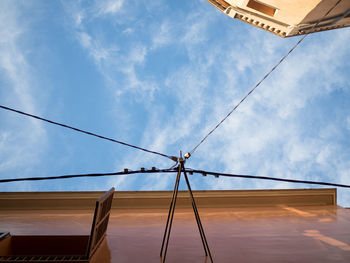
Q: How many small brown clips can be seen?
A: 6